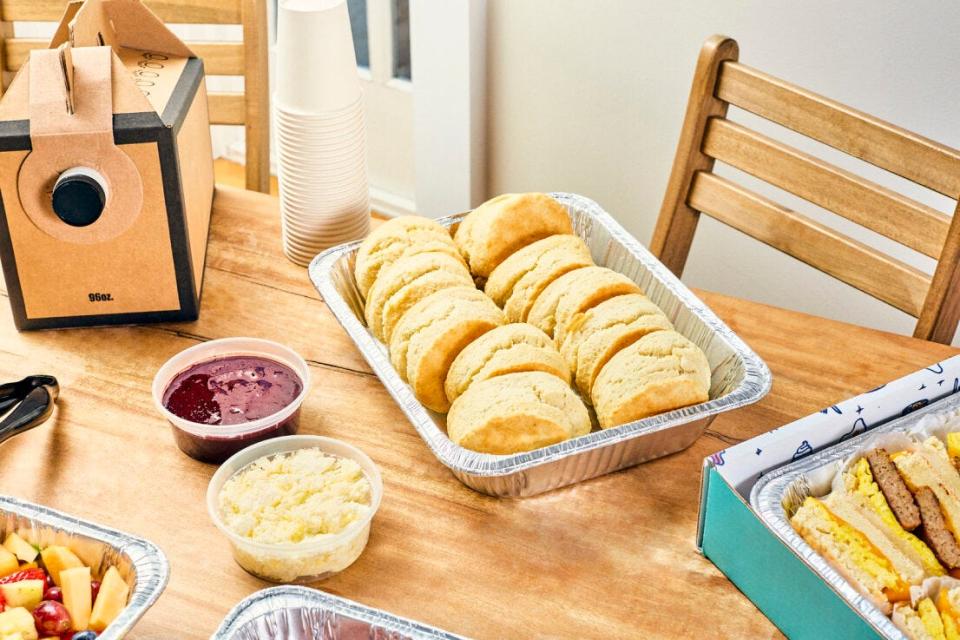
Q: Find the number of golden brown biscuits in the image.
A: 10